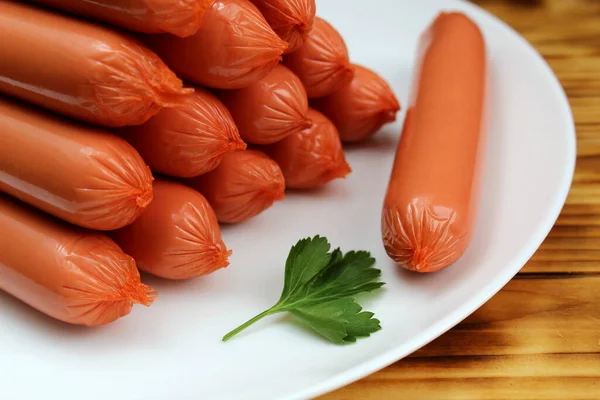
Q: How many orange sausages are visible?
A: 14